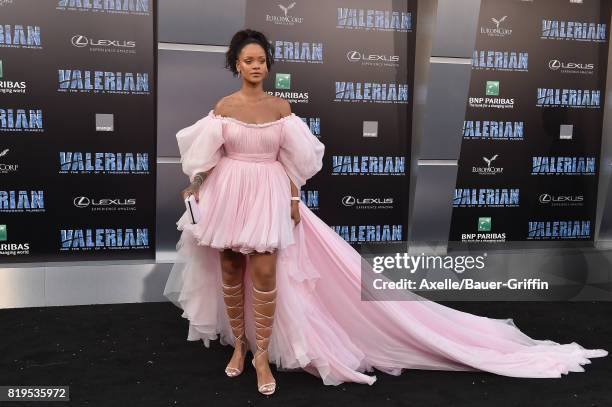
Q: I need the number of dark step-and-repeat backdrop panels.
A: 3